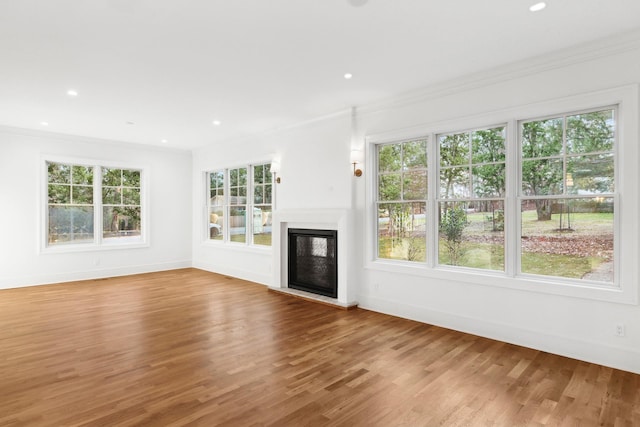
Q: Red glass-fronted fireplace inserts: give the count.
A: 0